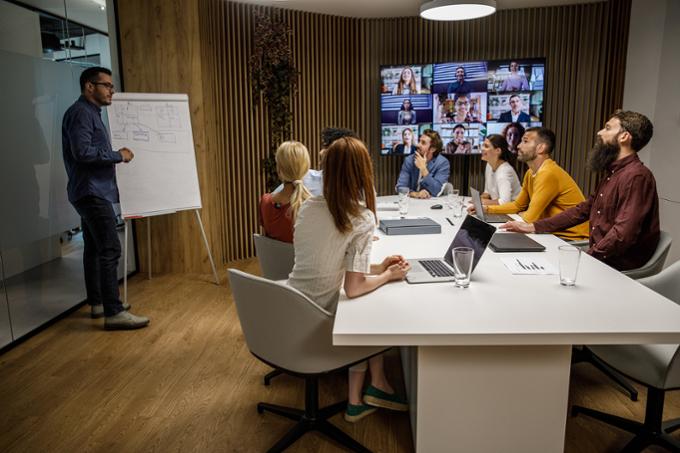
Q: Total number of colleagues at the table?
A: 7